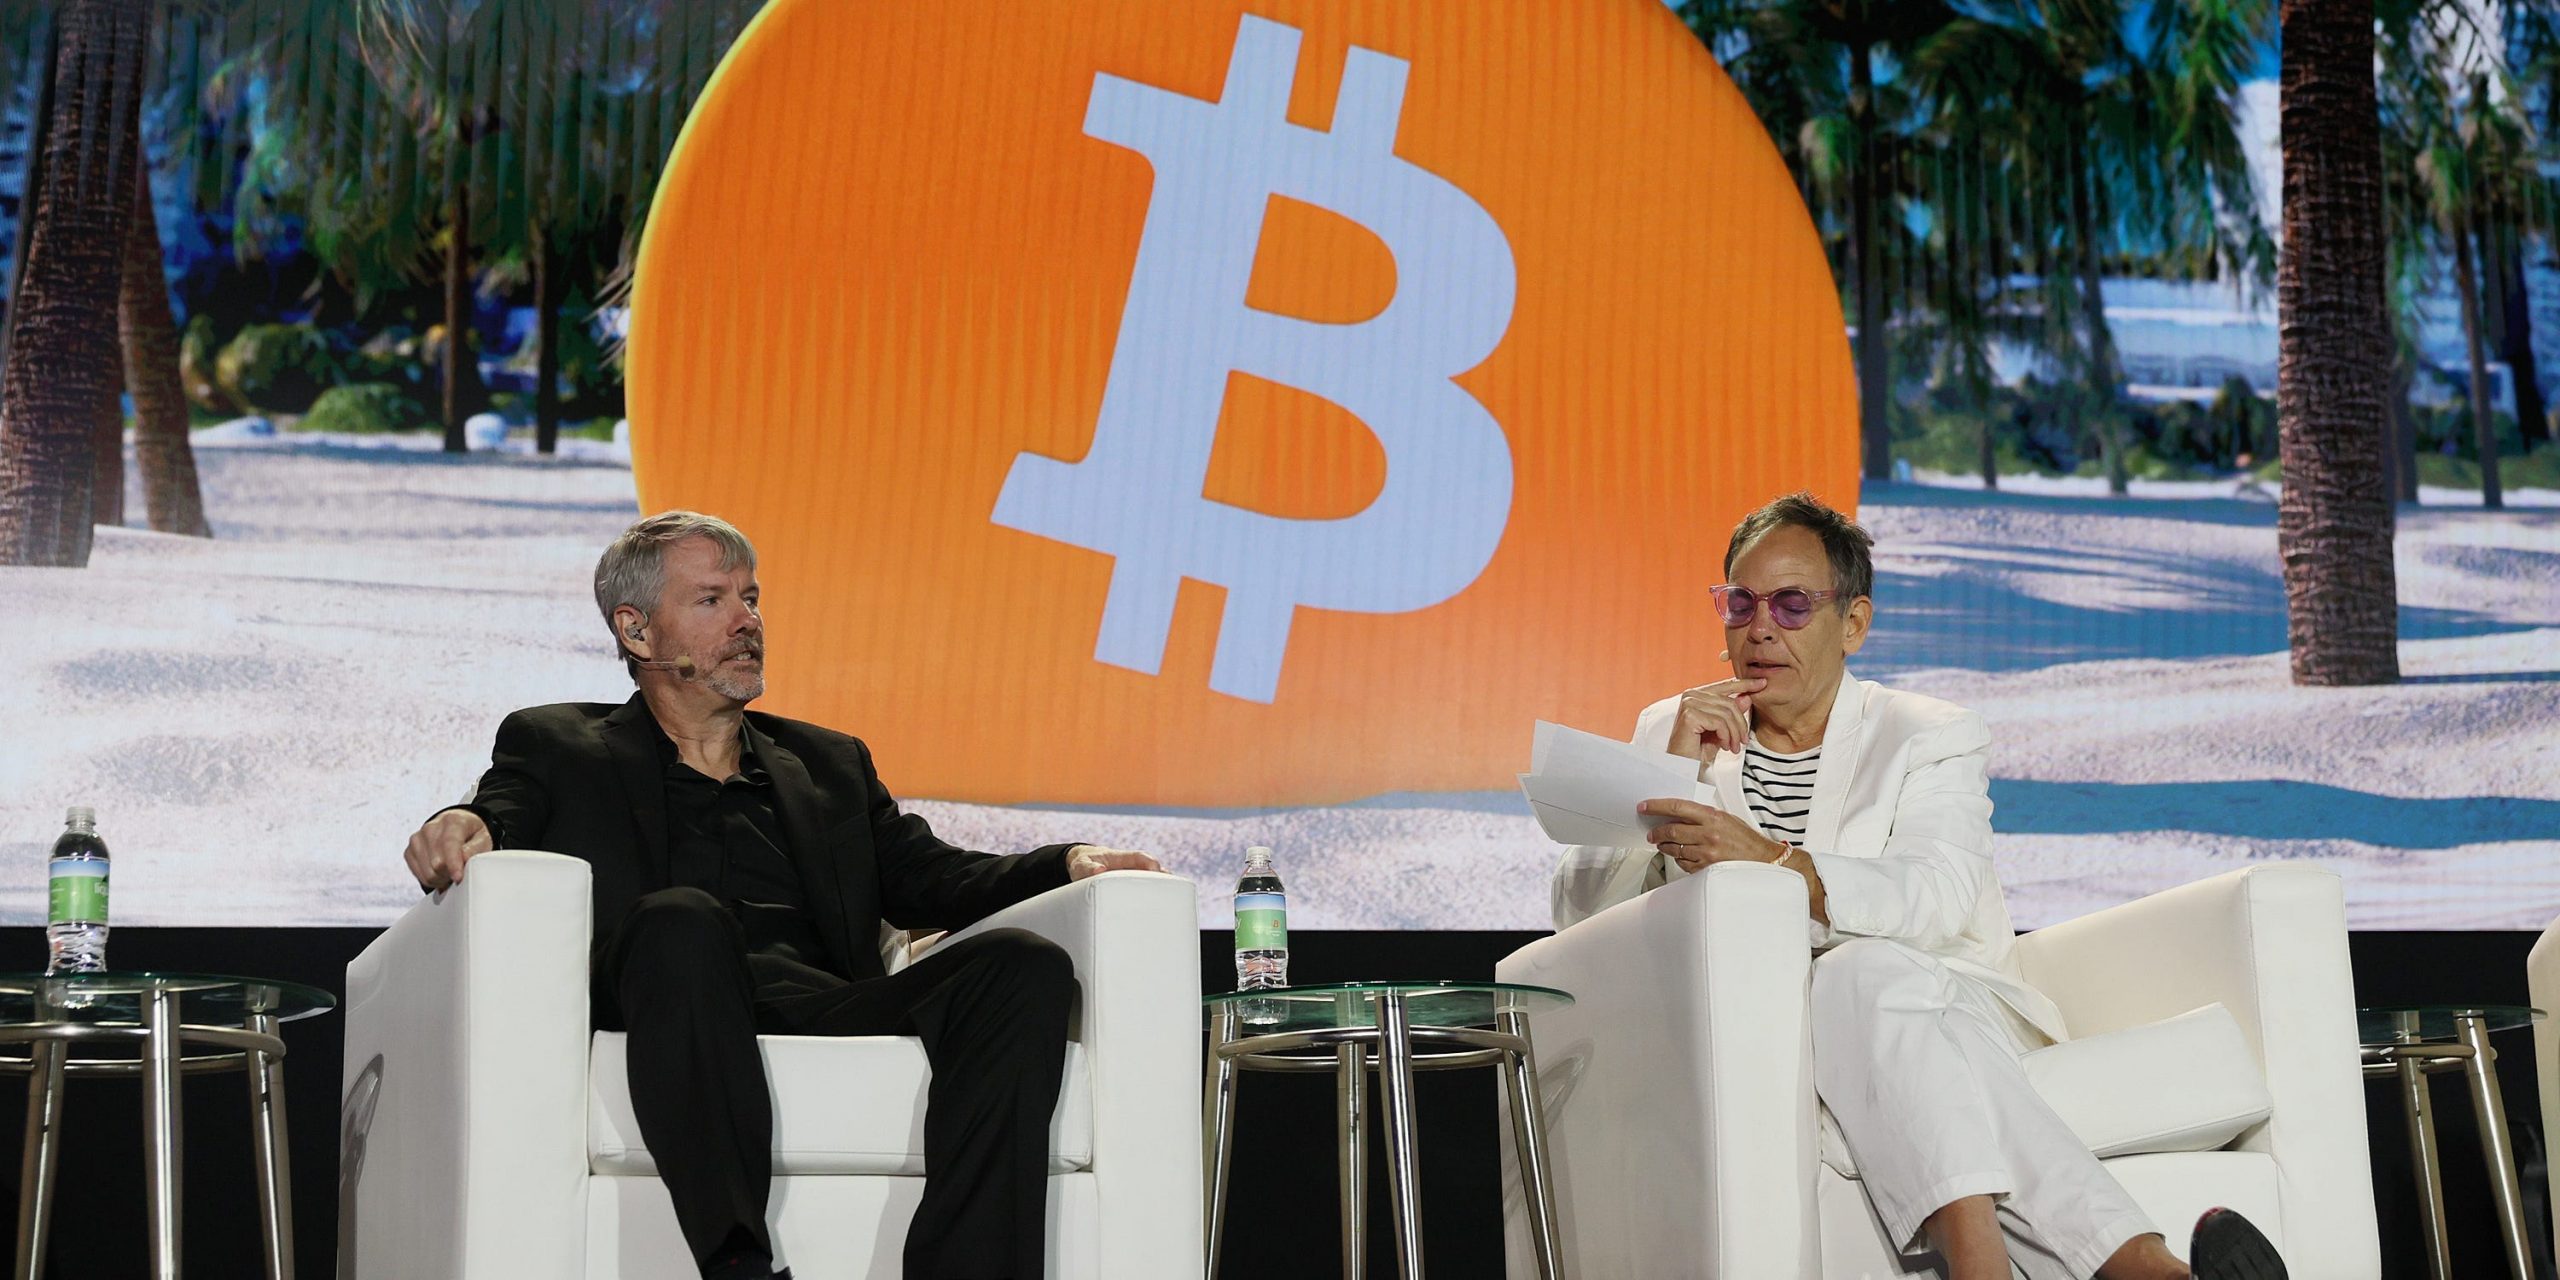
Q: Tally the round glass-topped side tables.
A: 3